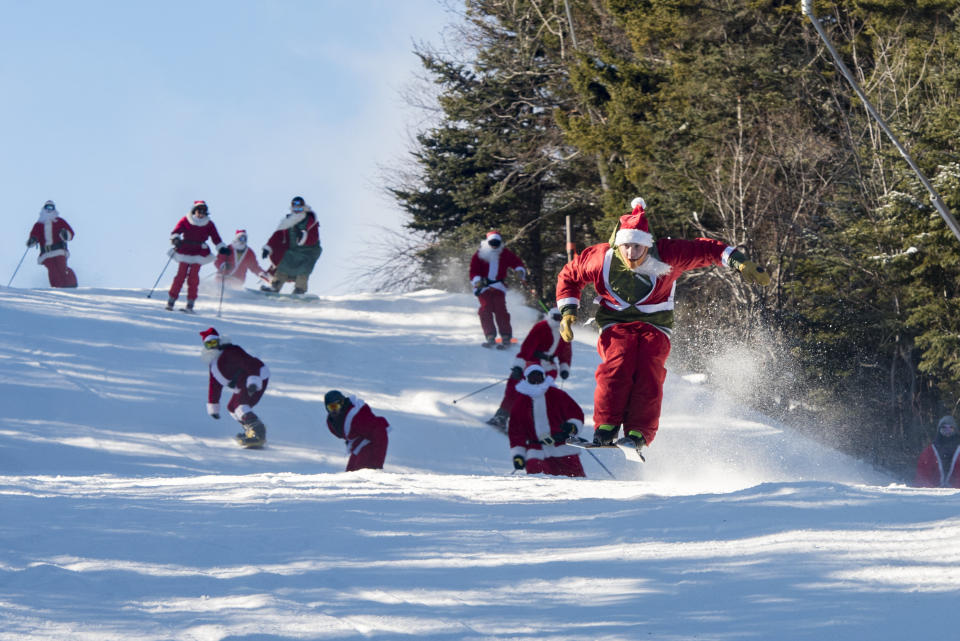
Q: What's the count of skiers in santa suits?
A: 11